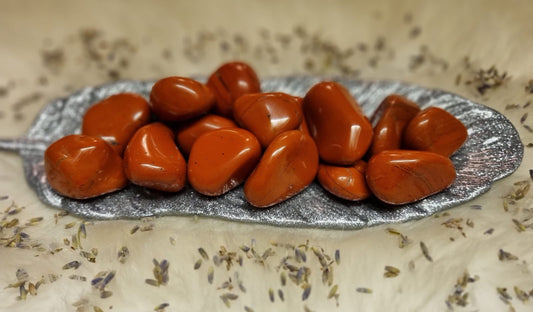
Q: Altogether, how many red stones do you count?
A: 14